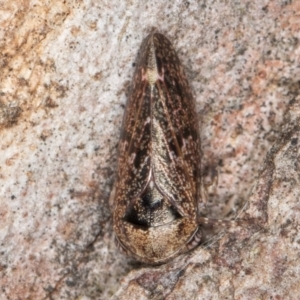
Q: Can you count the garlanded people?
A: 0